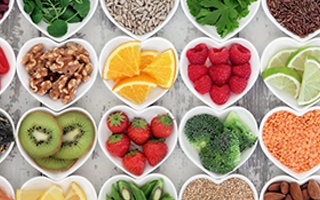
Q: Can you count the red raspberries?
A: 9